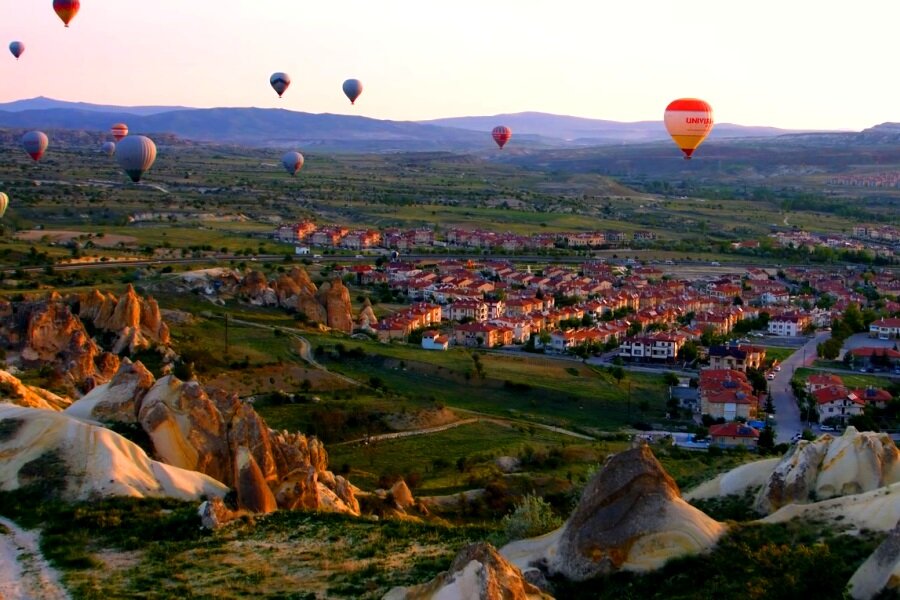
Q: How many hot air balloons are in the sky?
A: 12